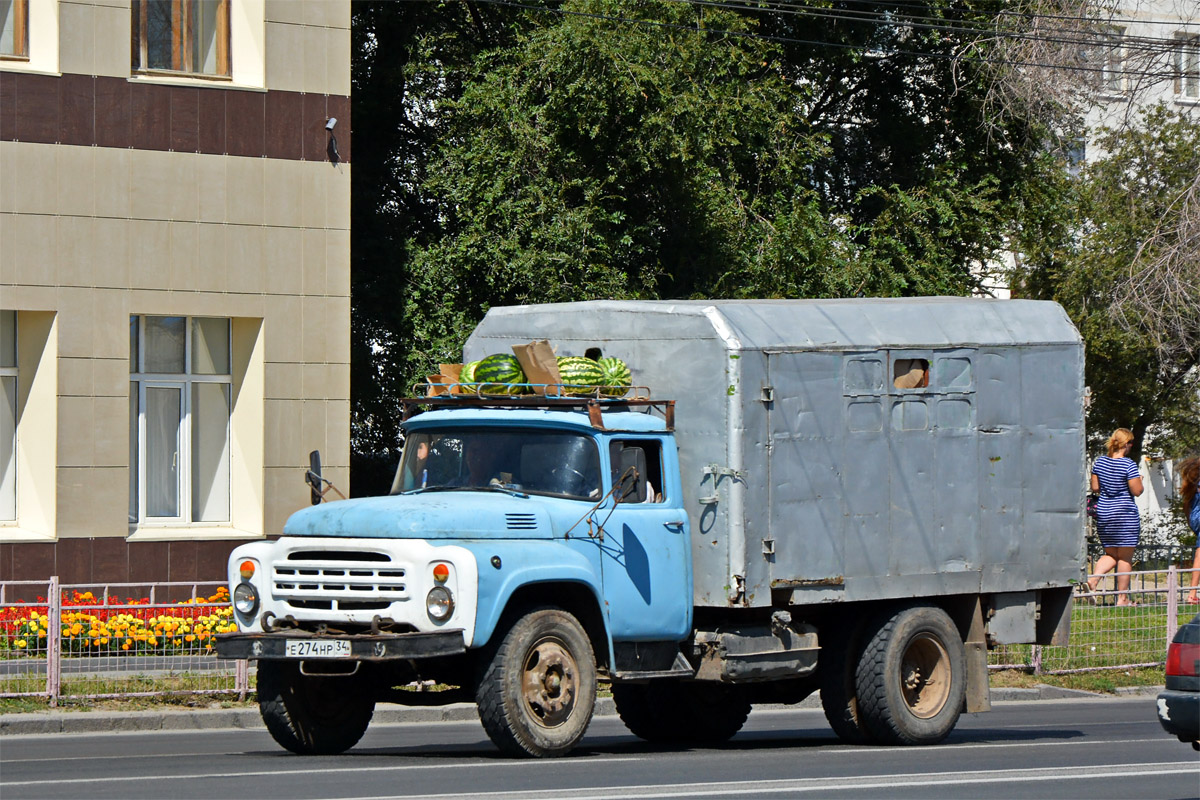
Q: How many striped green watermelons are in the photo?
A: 4